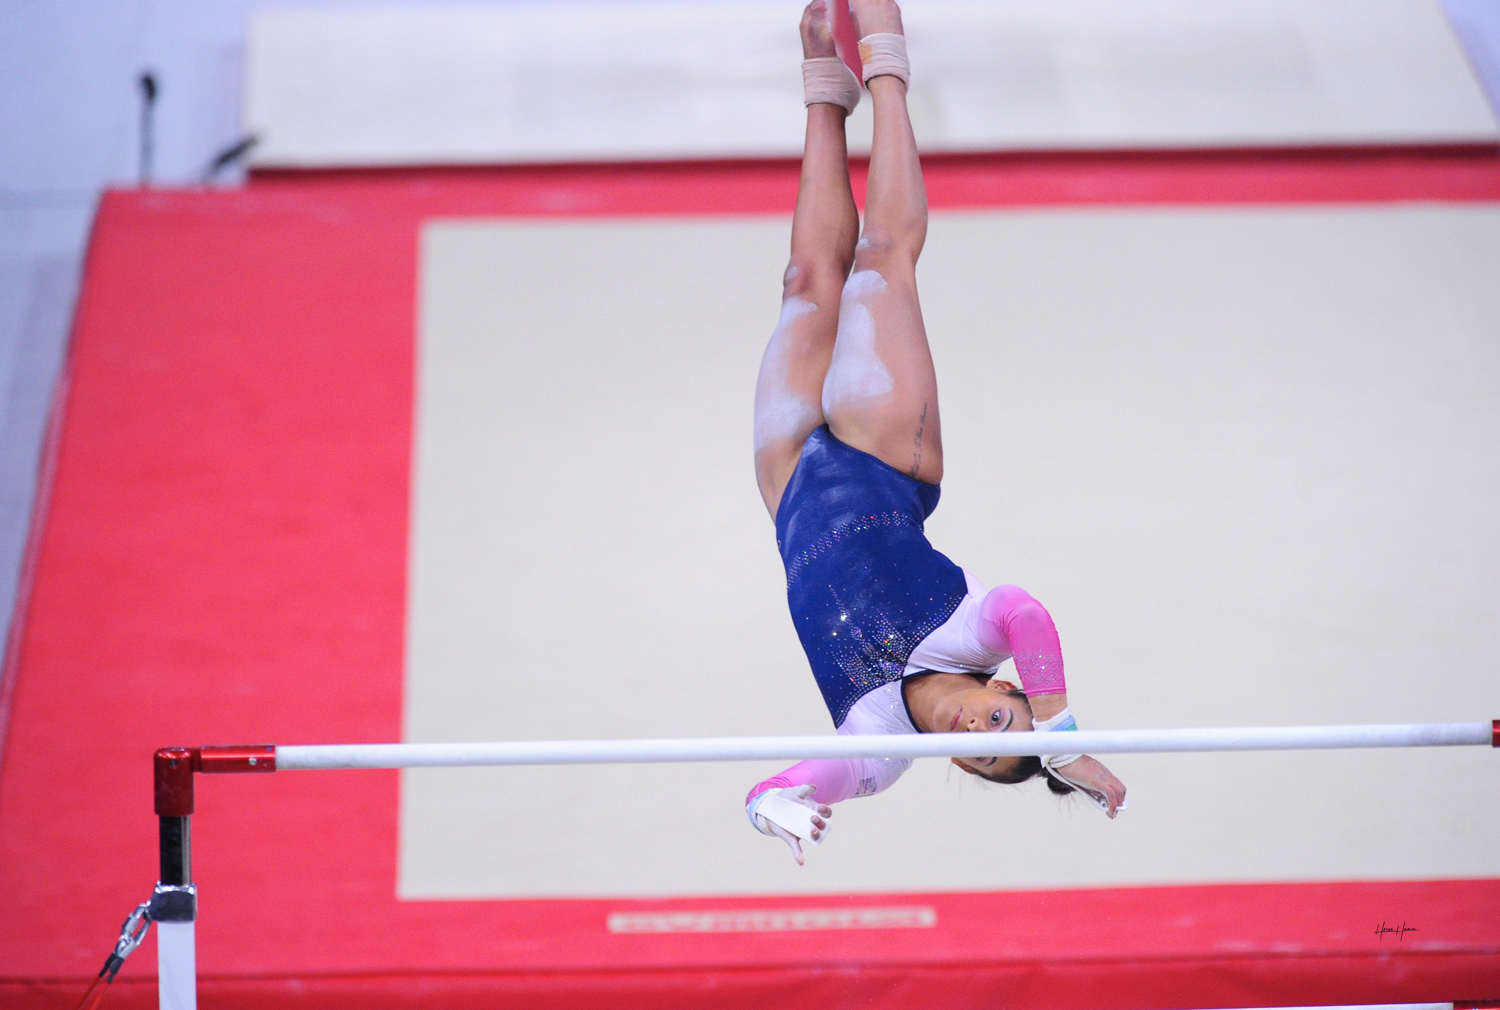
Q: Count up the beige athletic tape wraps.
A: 2